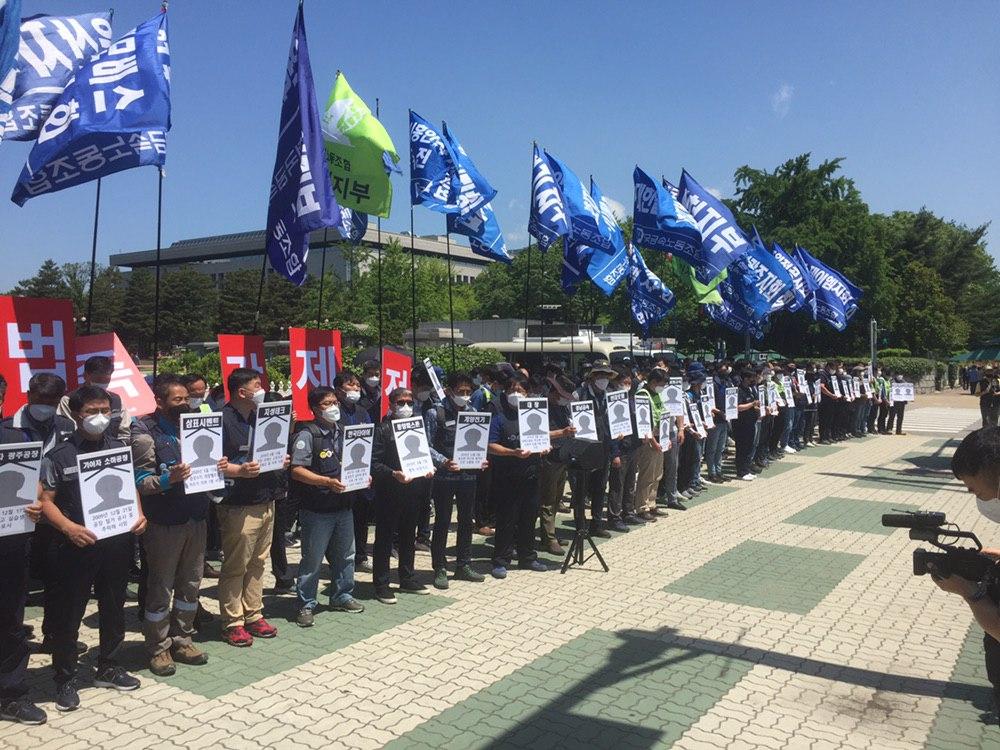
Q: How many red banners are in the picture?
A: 5